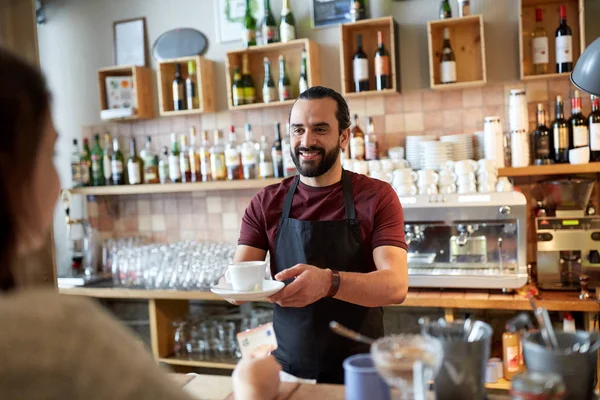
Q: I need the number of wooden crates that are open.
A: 6